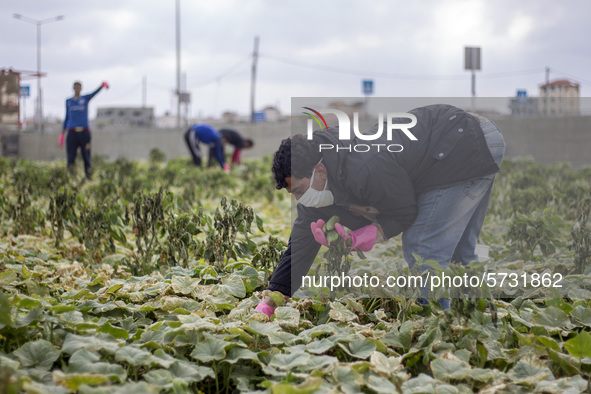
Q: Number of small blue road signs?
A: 3